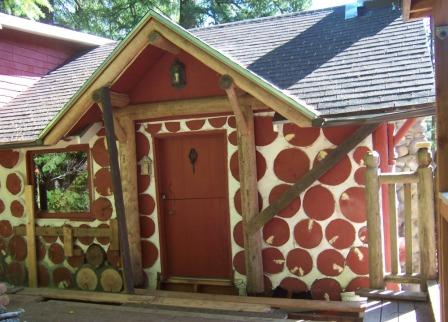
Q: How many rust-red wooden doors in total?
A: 1